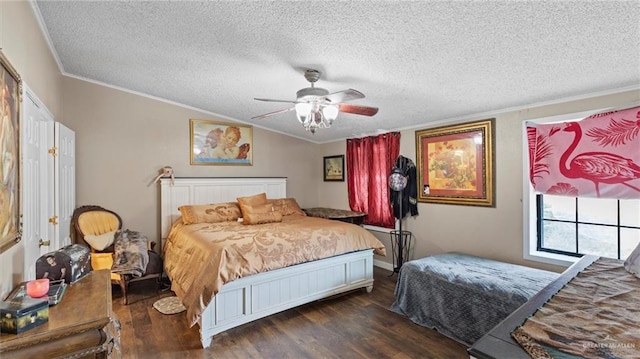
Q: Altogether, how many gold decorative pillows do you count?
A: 5